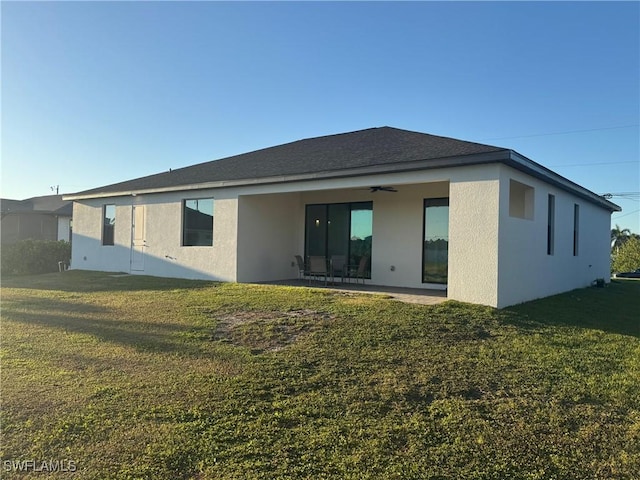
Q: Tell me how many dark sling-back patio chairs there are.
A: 4